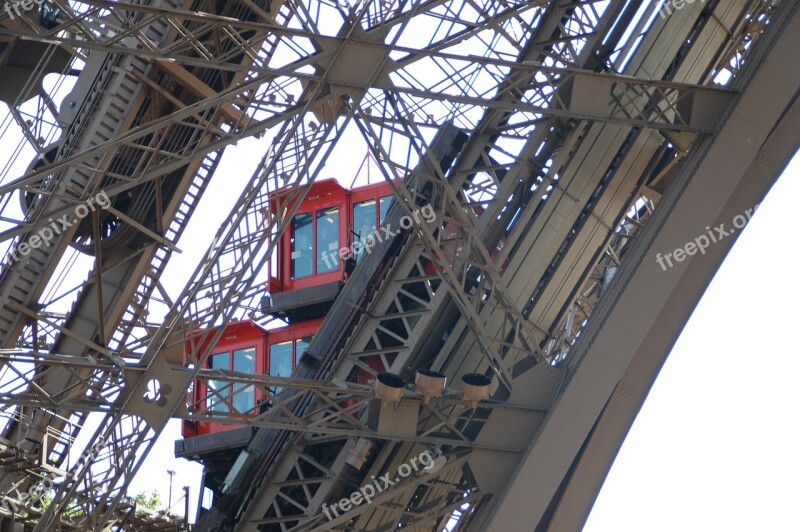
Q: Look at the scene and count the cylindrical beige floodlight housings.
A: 3